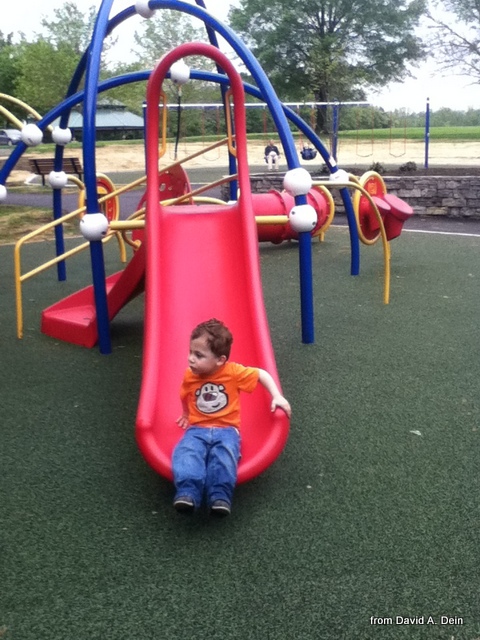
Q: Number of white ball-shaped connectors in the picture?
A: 10